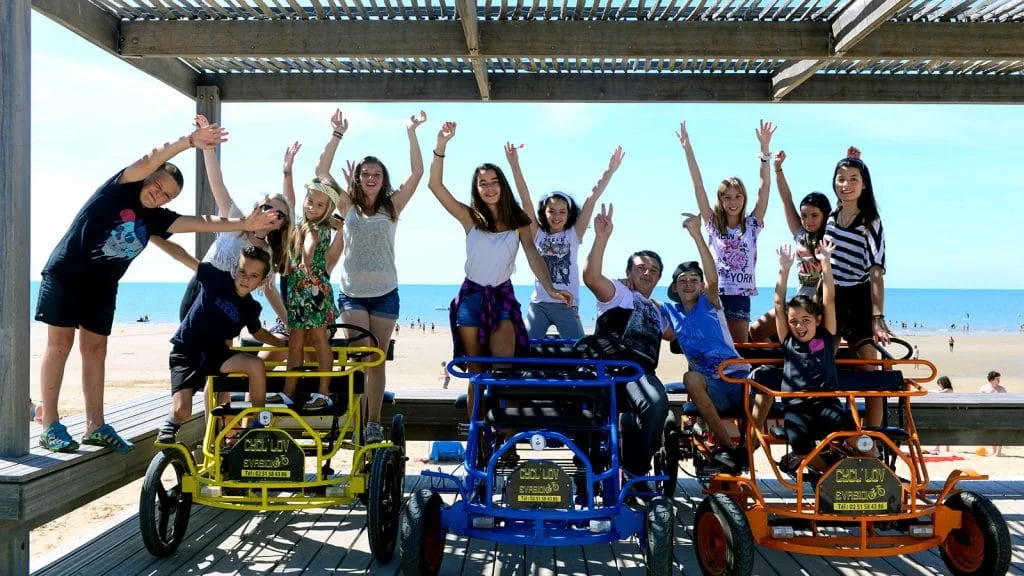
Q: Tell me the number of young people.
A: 13